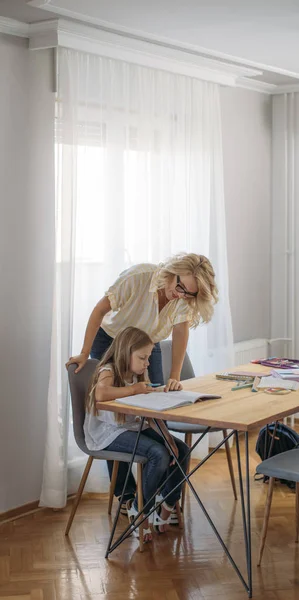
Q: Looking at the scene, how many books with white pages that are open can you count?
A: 1